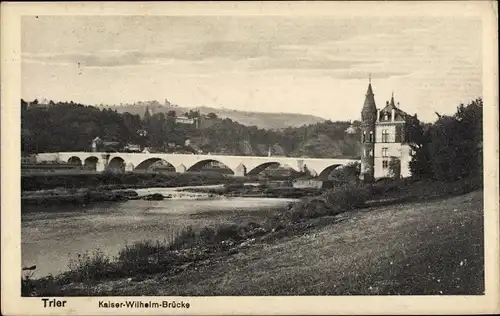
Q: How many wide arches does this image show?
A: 4